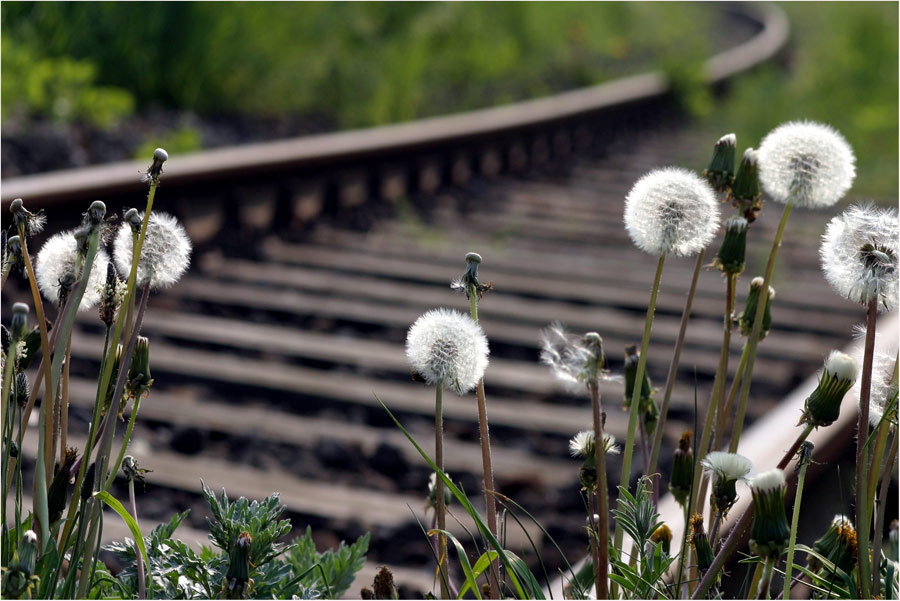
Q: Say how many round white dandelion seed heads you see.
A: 6